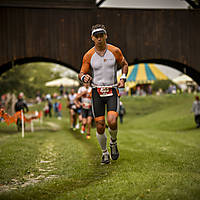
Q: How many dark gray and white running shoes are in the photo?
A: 2